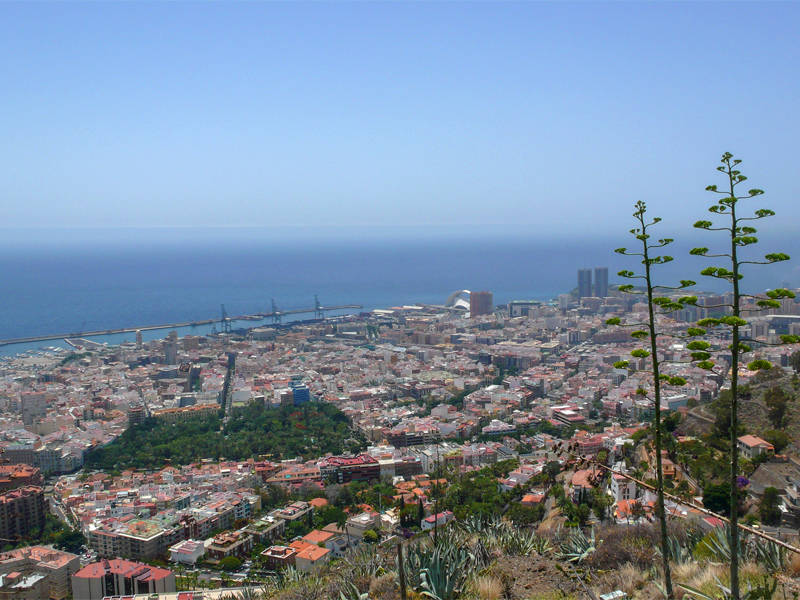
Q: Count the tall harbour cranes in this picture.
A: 3